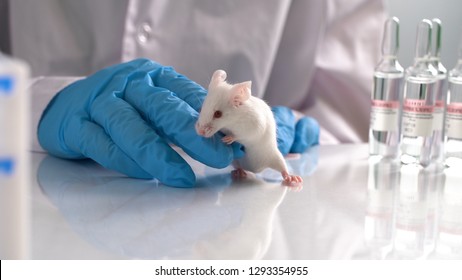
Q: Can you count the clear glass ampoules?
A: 4